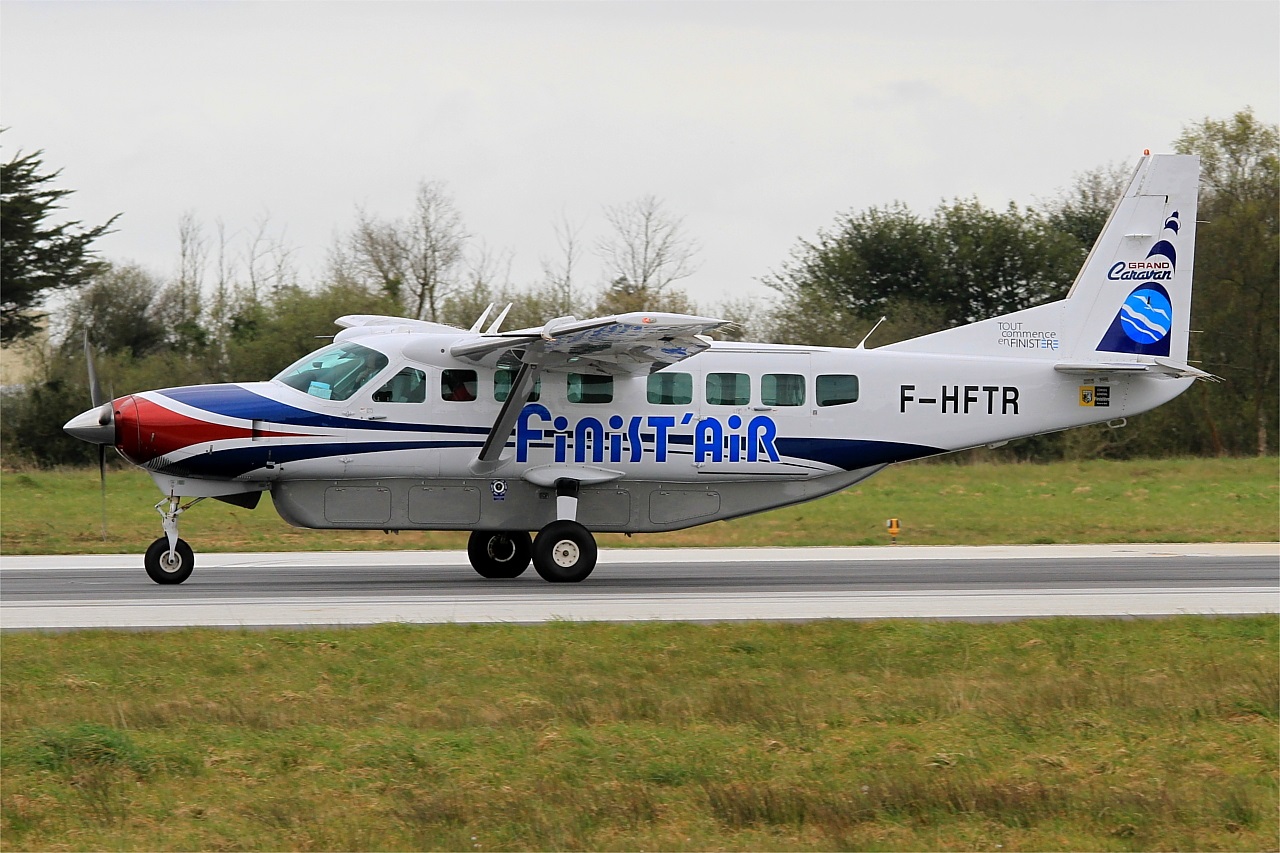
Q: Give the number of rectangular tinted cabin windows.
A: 7